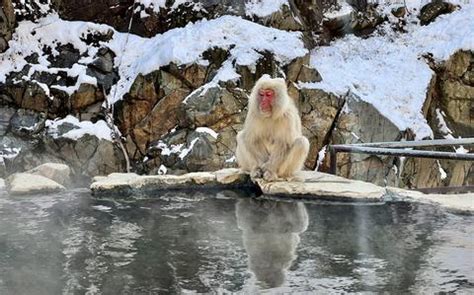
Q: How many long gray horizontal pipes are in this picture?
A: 2